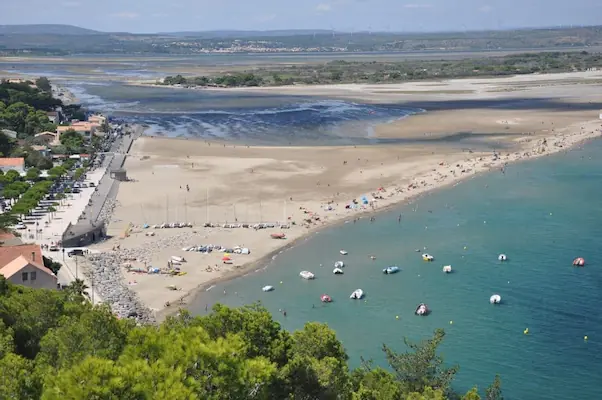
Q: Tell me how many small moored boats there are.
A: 14